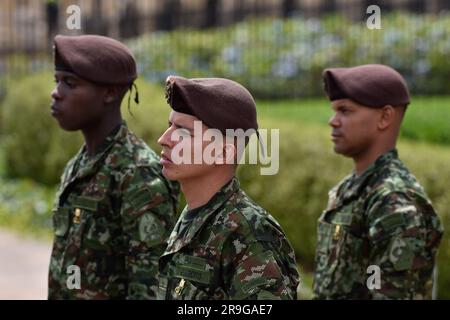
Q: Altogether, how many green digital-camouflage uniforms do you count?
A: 3